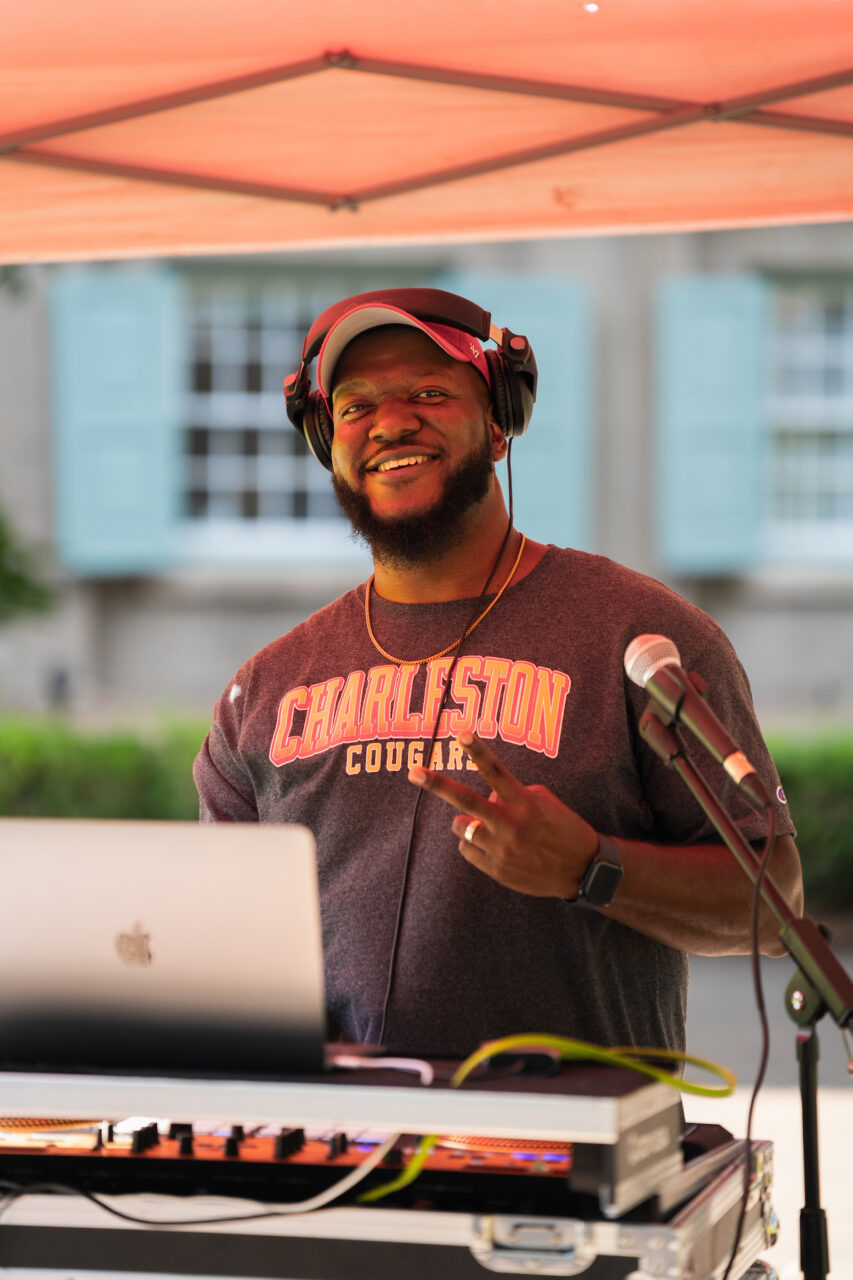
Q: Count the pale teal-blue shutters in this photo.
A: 3